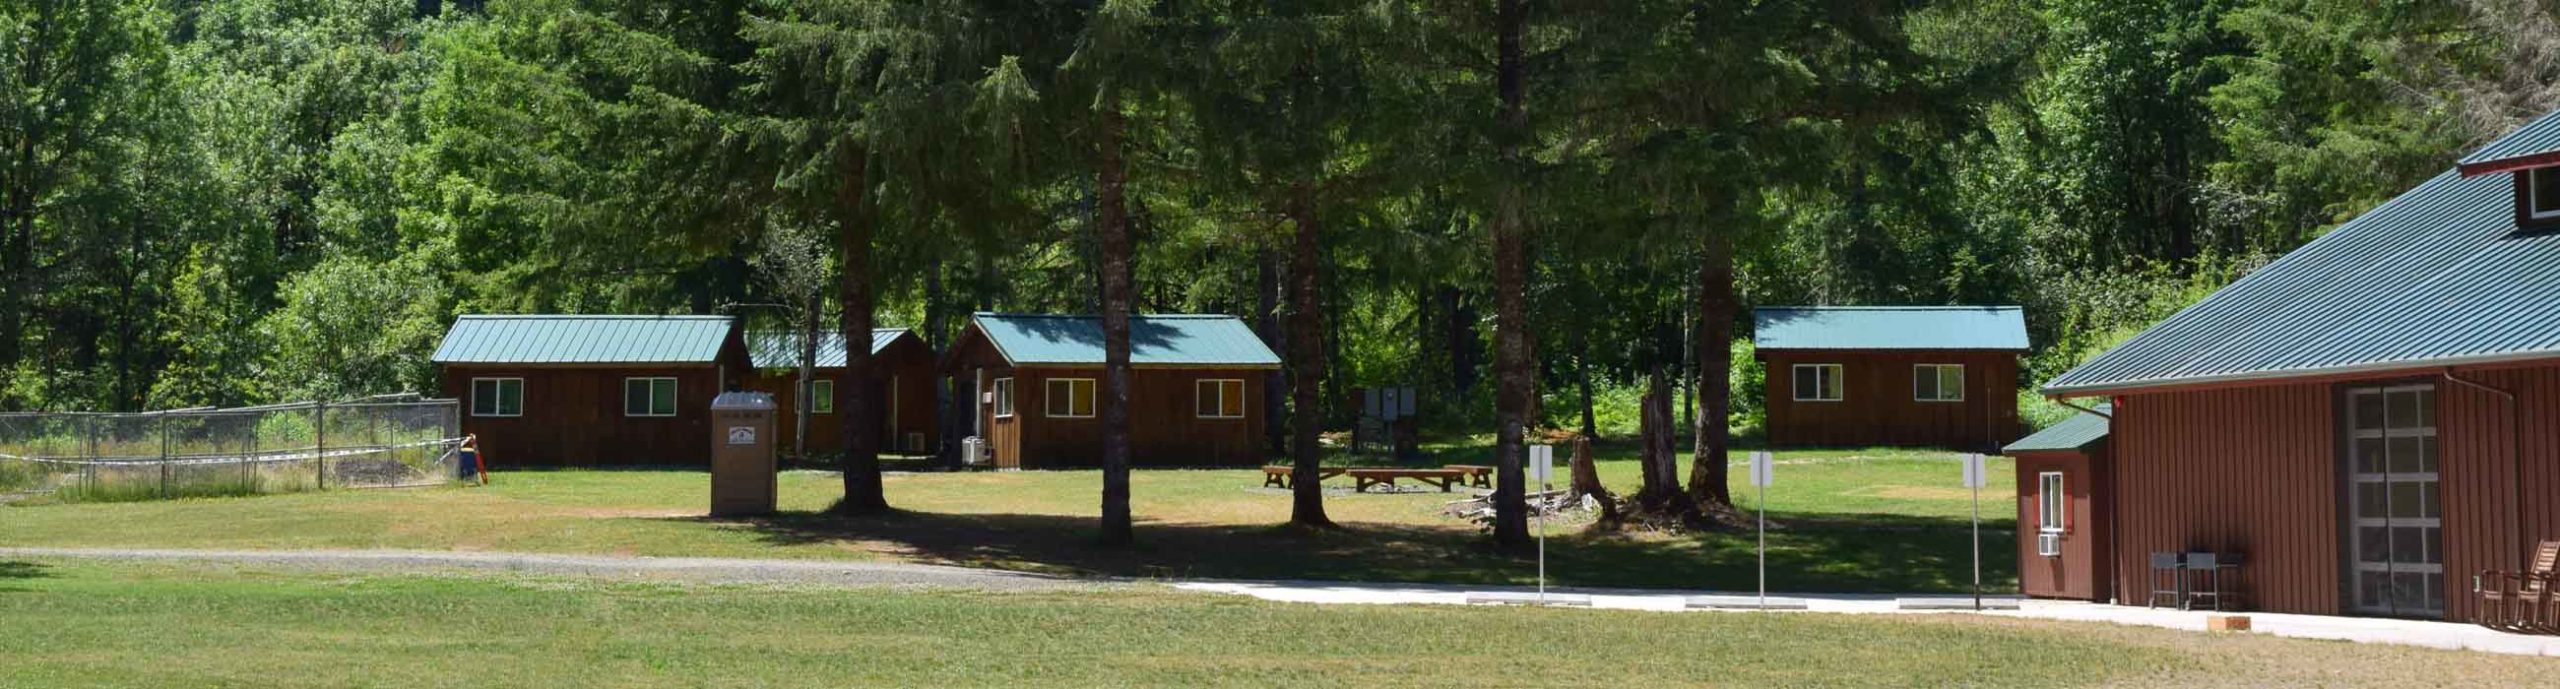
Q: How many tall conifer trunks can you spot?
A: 5